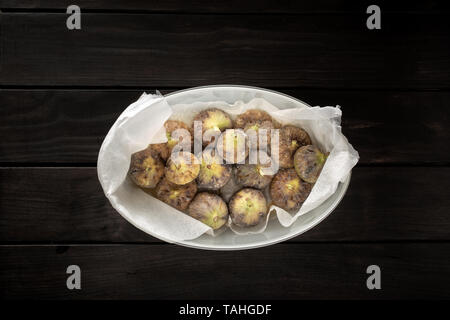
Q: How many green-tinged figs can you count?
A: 14